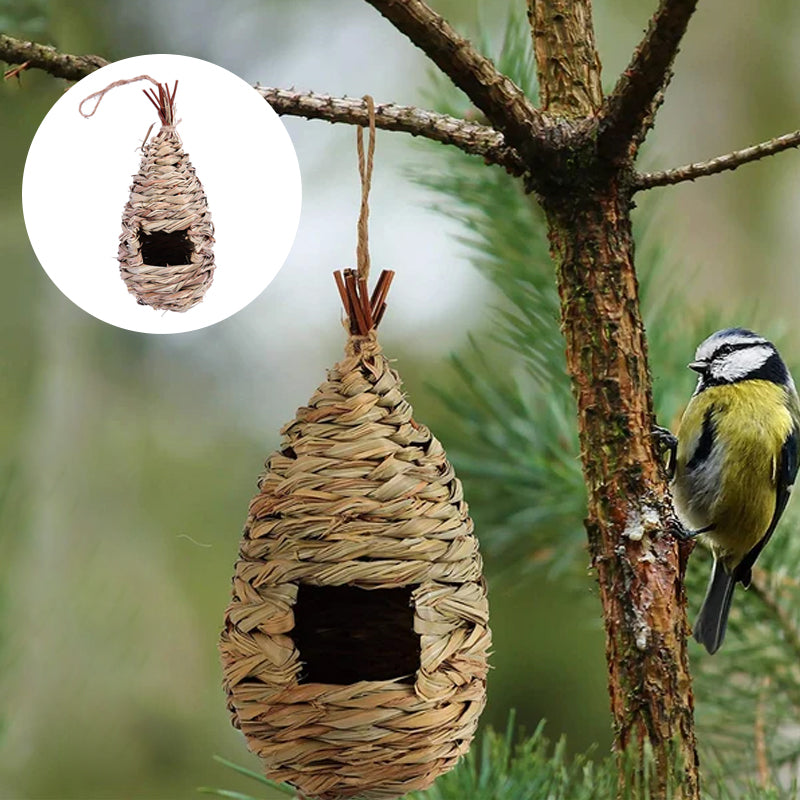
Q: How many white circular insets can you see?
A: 1